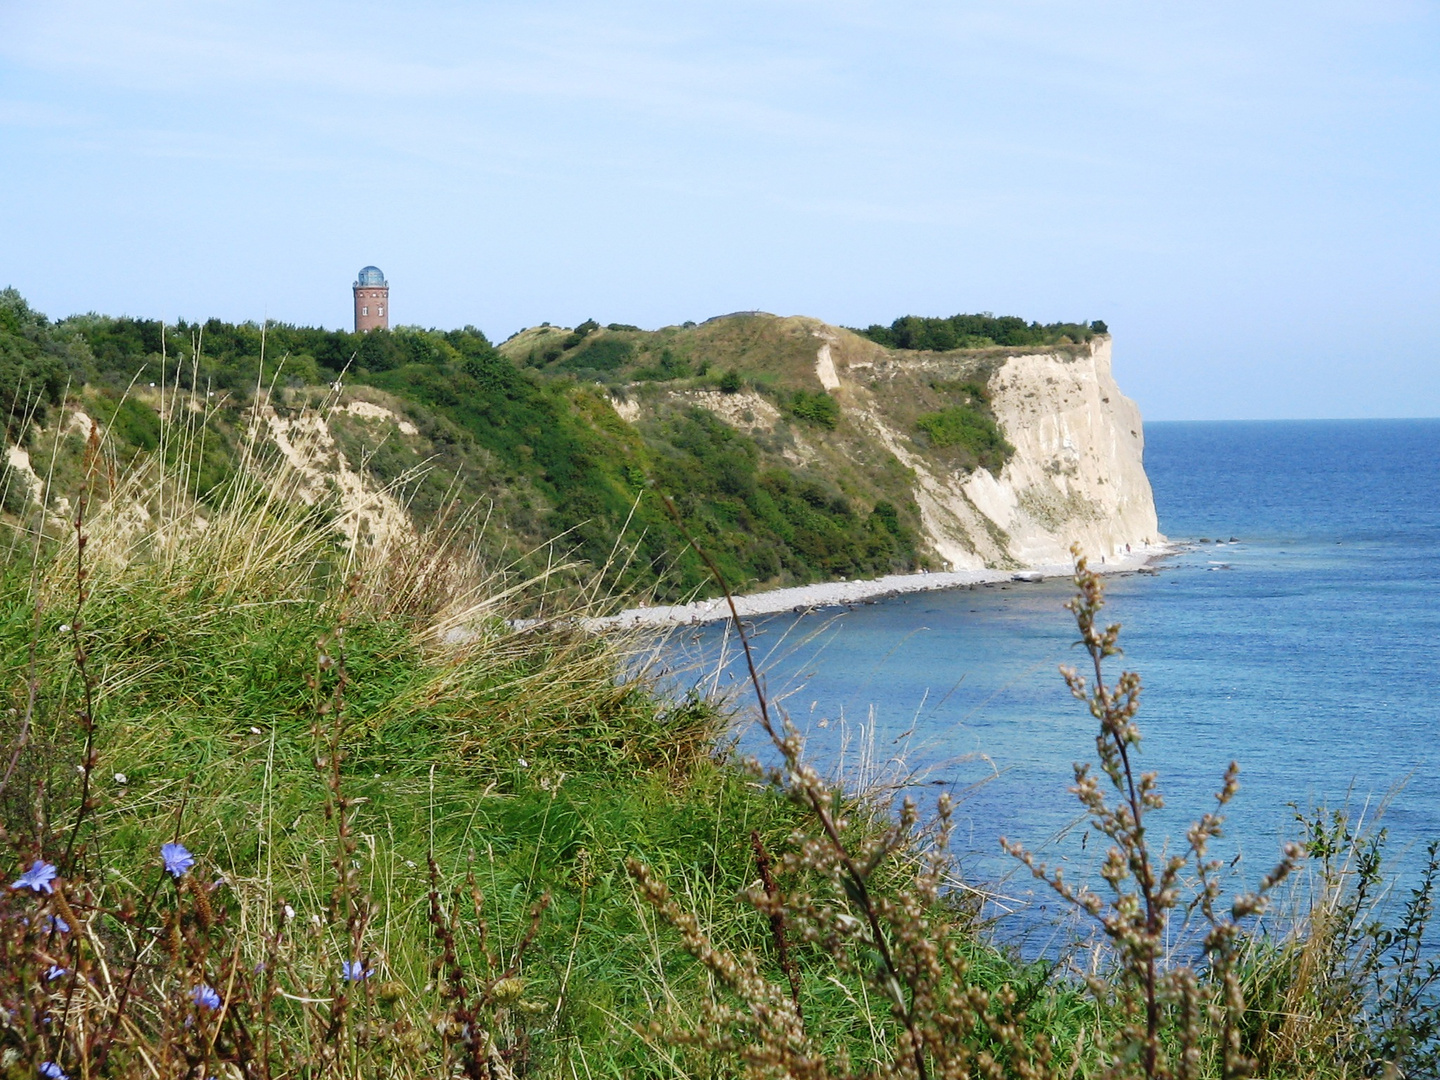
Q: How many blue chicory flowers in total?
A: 7